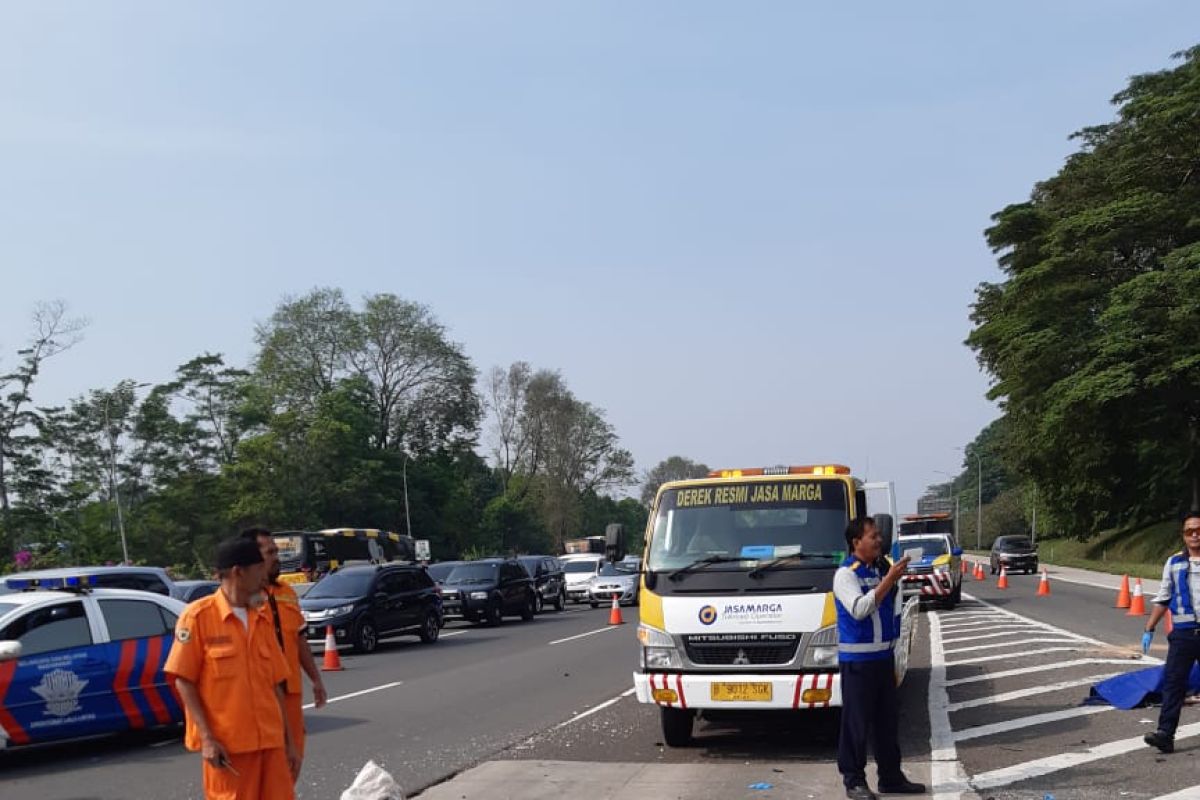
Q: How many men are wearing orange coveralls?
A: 2